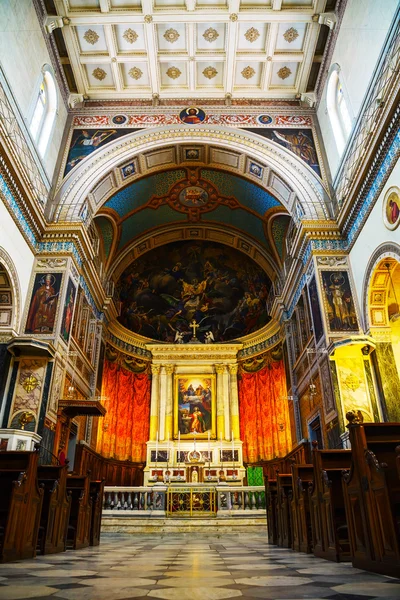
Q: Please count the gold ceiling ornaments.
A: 12